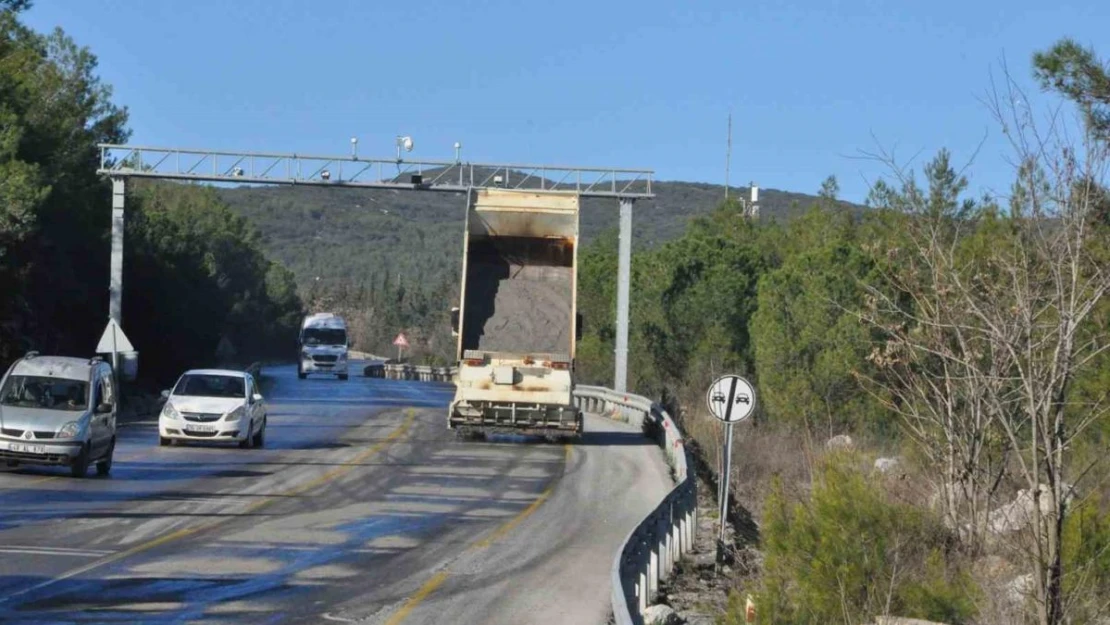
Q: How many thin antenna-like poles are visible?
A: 1